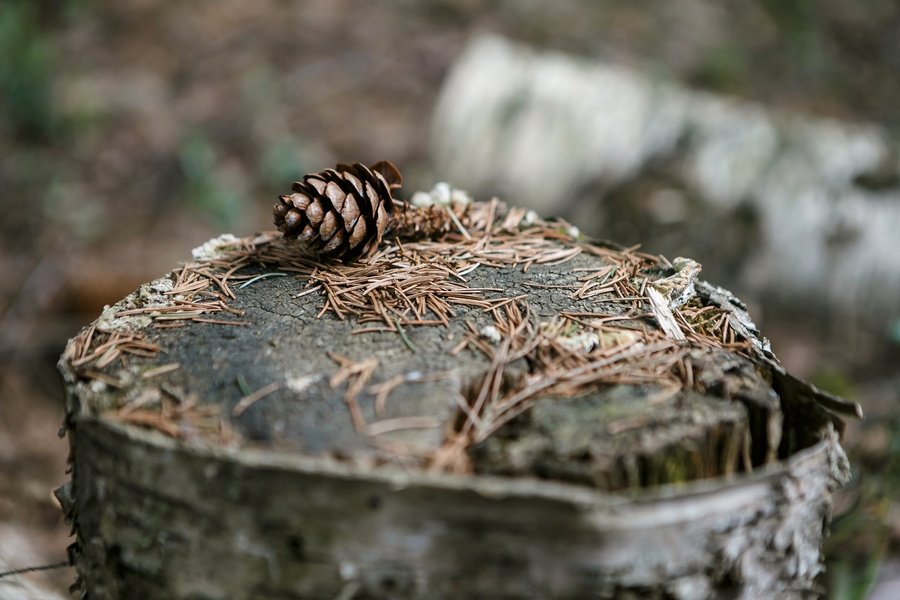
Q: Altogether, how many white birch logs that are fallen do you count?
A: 1